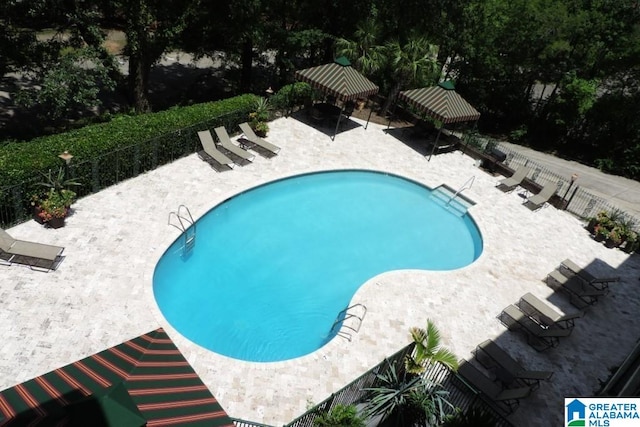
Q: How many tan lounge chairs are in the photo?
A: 12